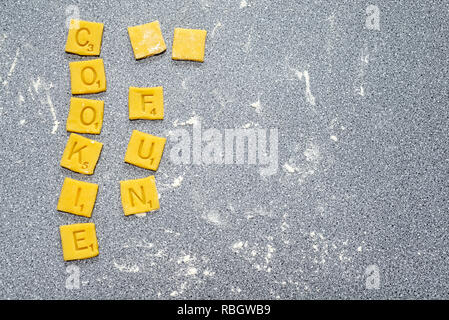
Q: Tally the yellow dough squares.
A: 11